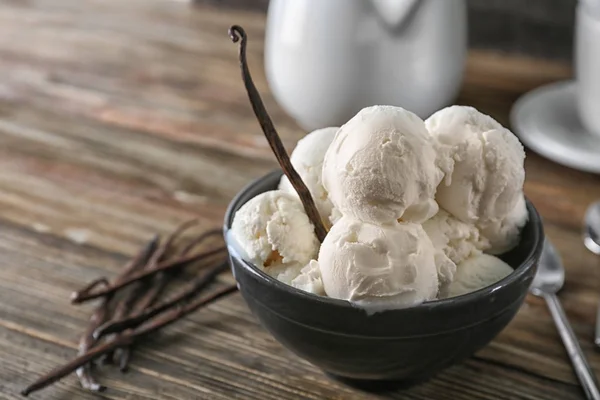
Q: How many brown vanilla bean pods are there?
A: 7